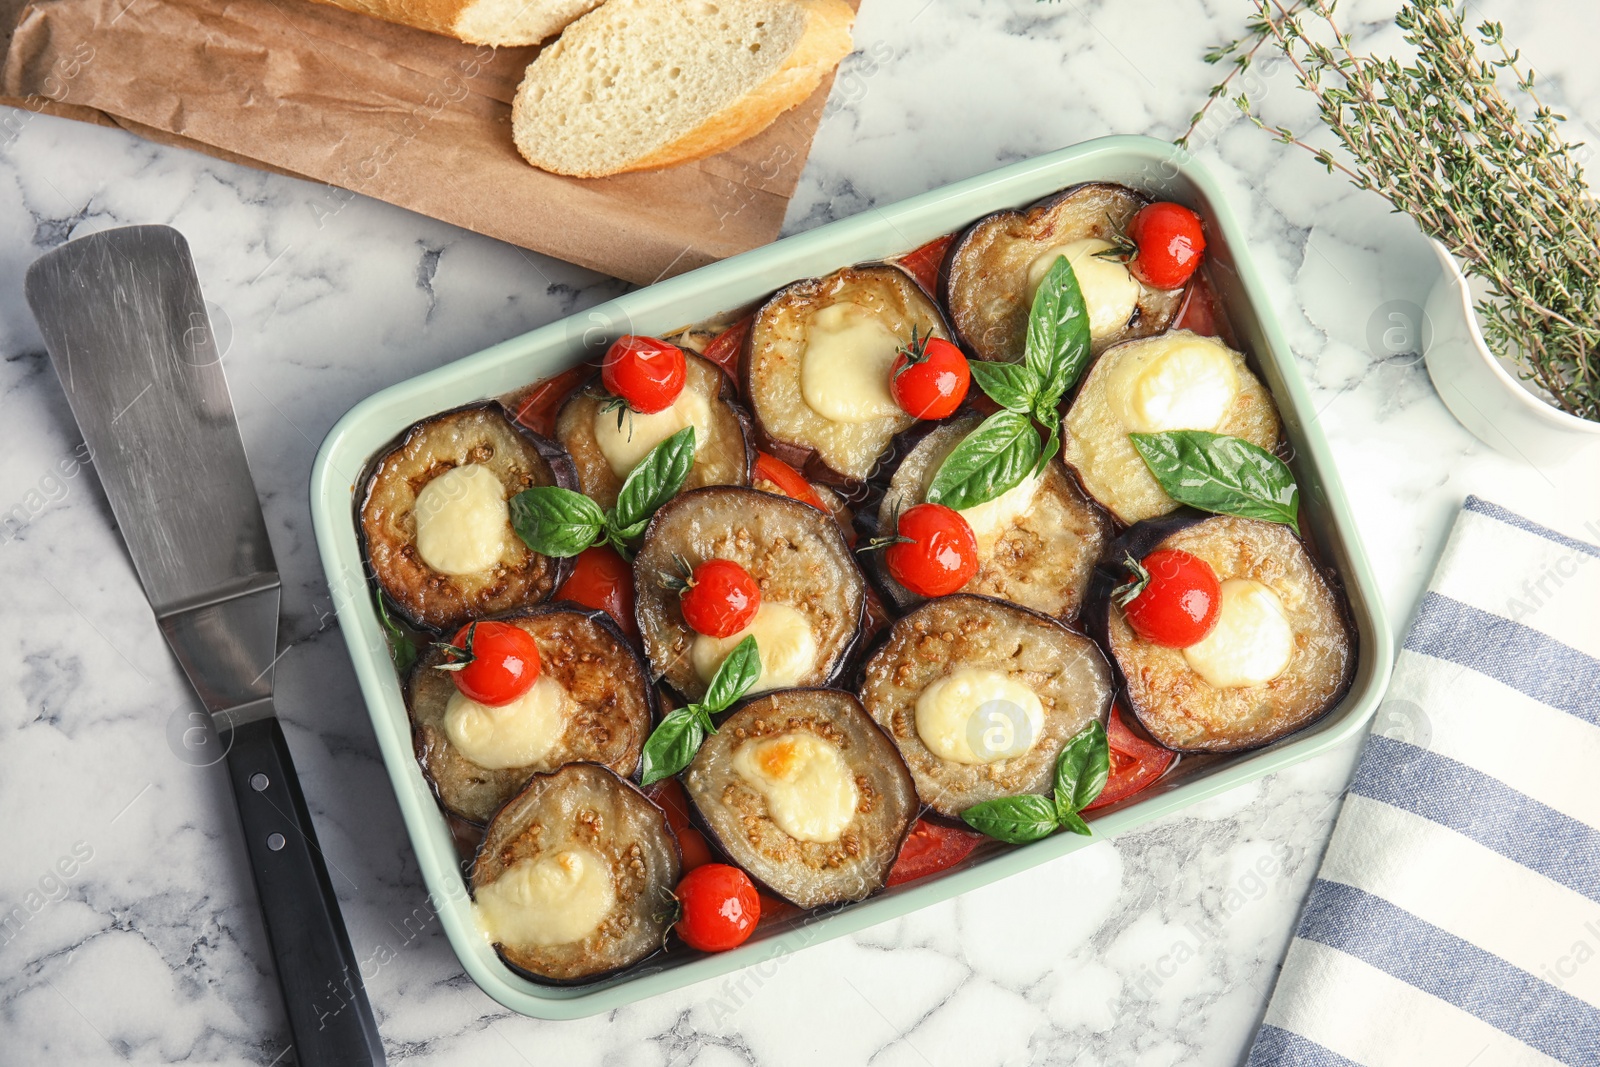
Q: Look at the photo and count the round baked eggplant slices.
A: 12